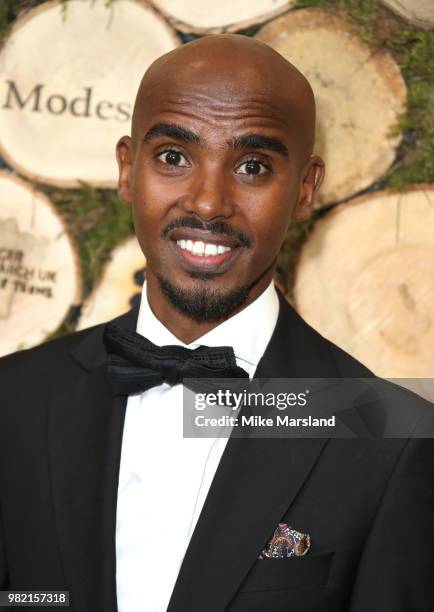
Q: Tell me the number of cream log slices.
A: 7